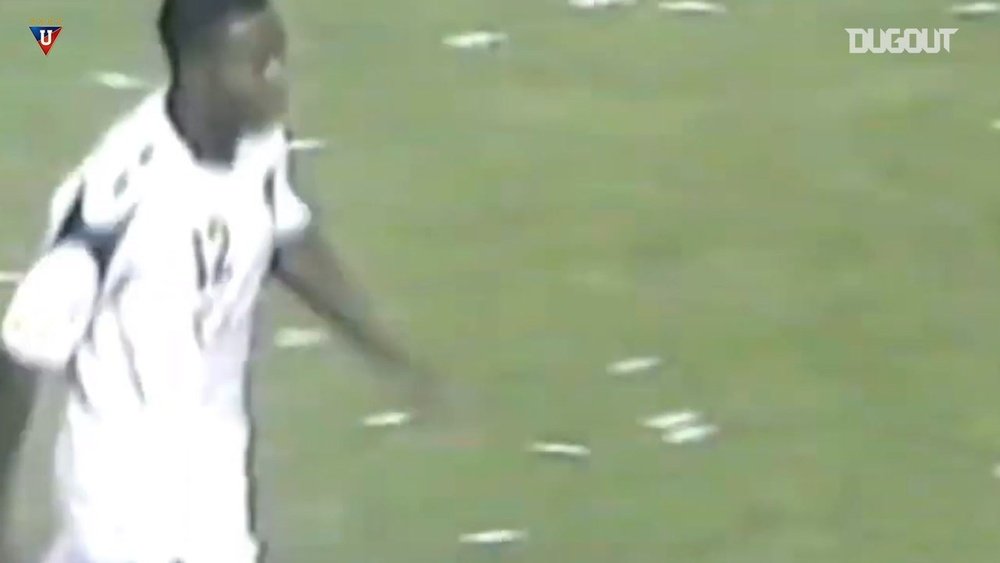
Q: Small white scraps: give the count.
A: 14